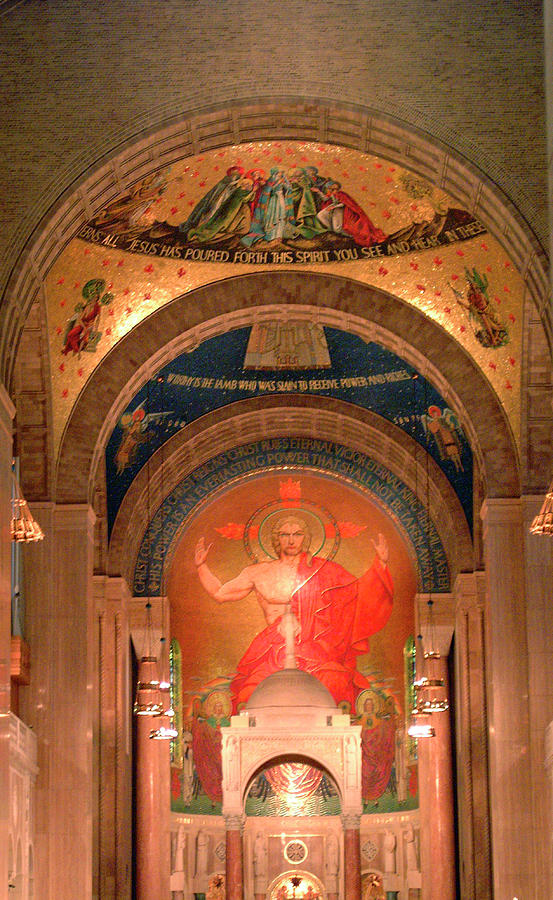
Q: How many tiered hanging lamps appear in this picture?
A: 6